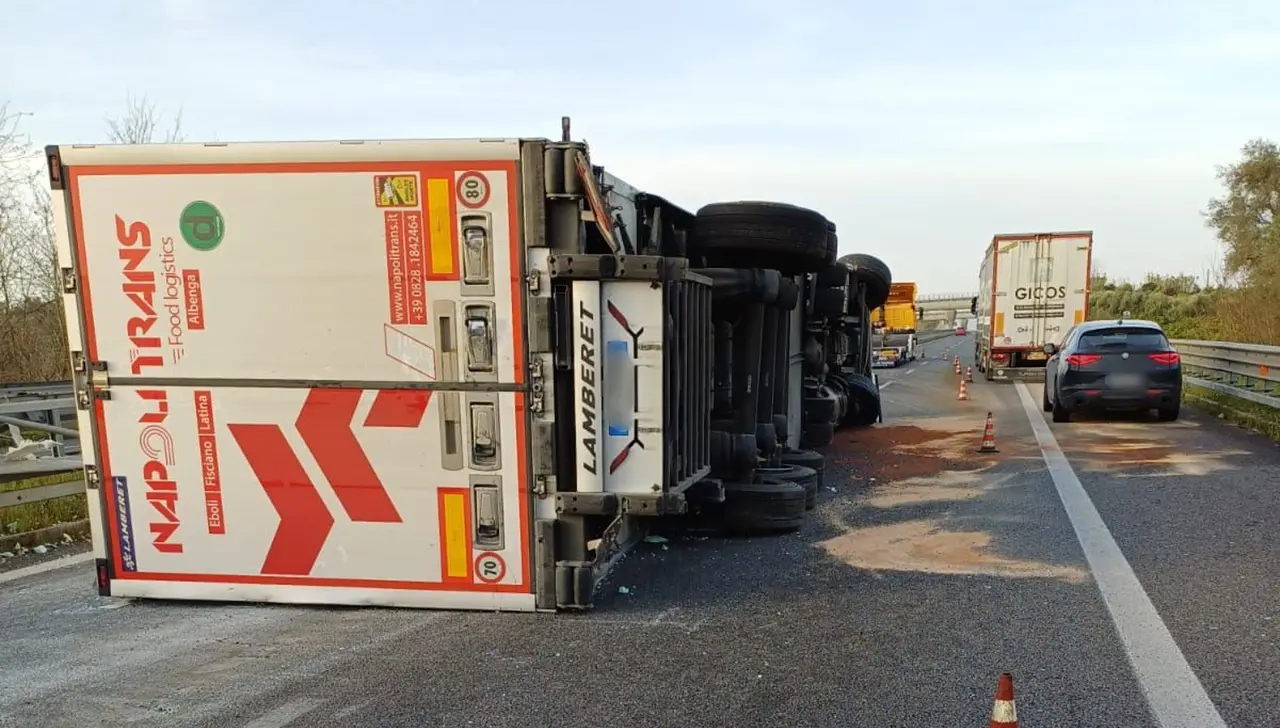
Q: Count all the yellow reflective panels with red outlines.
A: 2